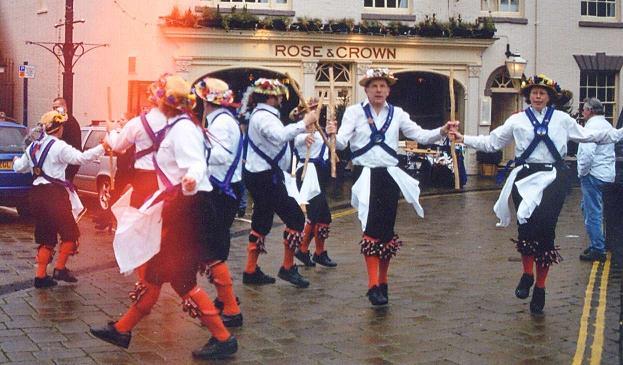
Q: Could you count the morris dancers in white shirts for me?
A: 8